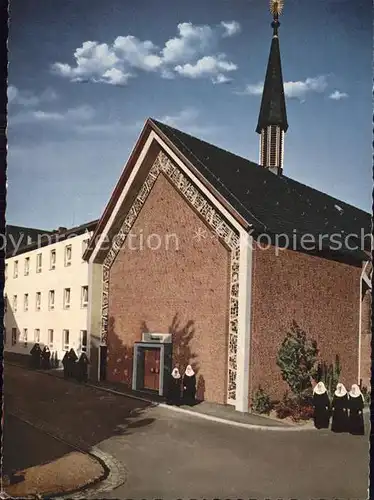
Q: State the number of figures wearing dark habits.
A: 10